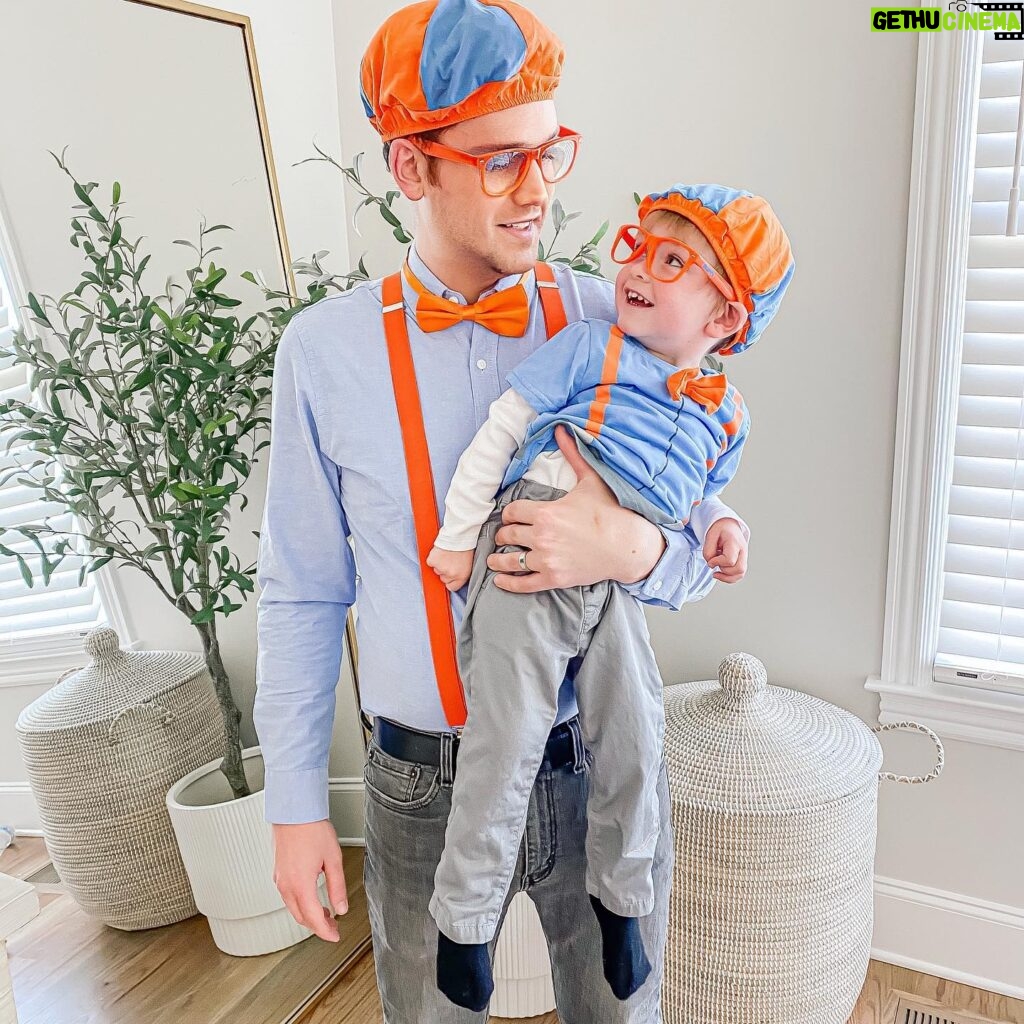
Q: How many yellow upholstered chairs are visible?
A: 0